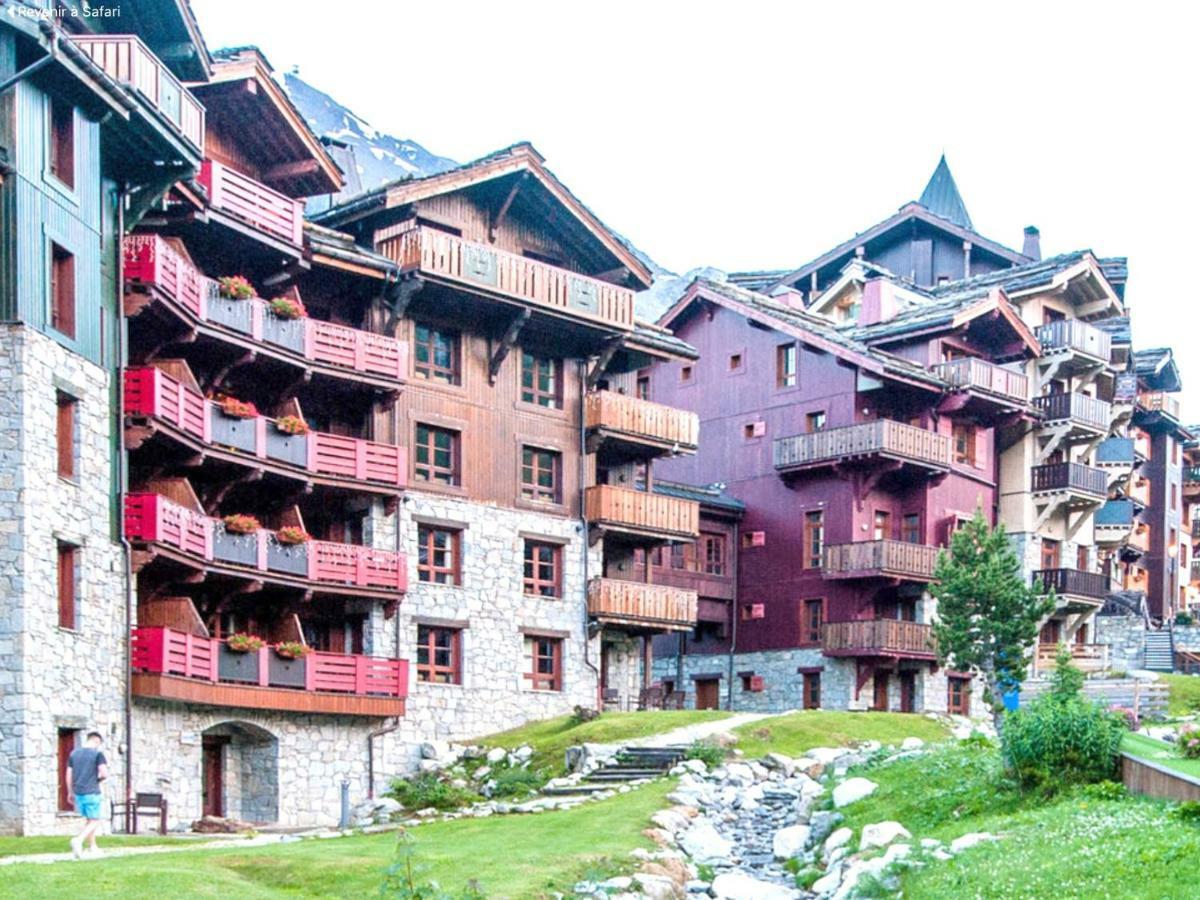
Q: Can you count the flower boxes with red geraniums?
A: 8